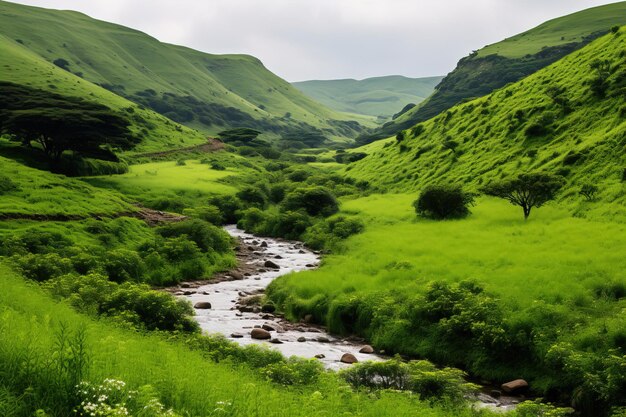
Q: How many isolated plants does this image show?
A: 2